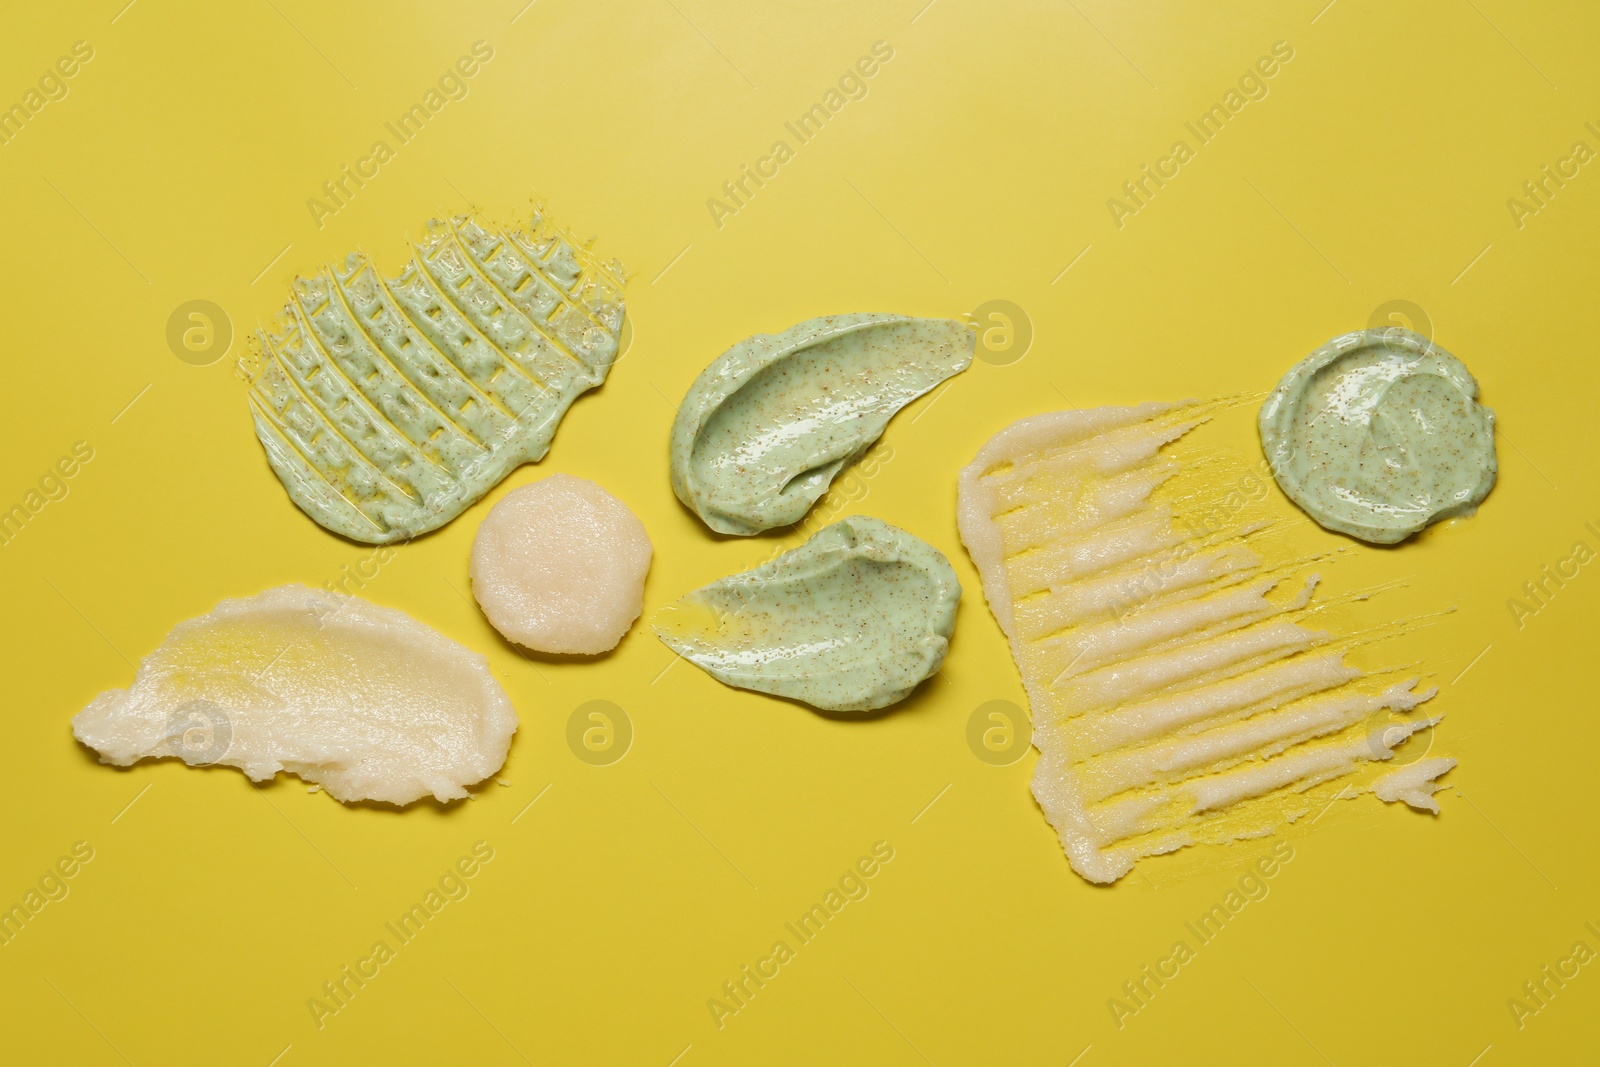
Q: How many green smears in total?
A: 4